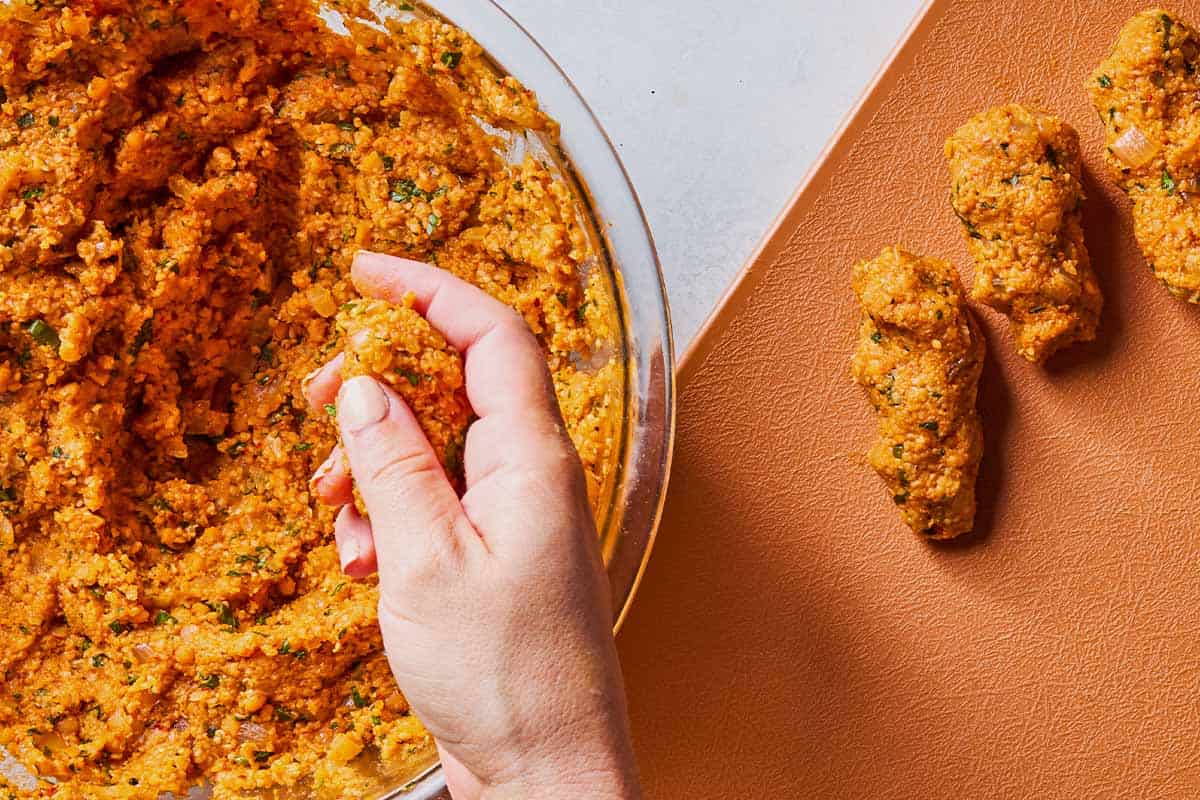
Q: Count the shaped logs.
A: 3